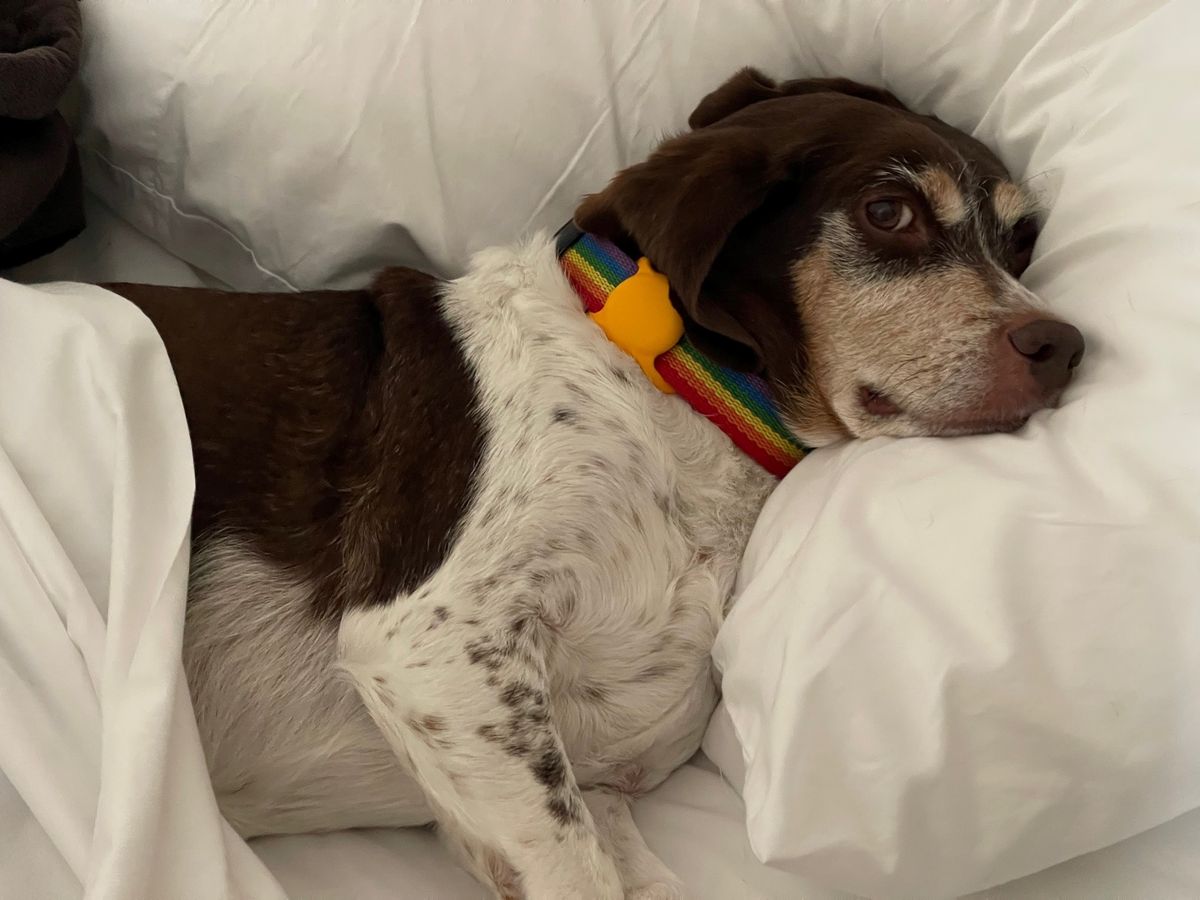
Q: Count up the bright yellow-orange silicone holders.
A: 1